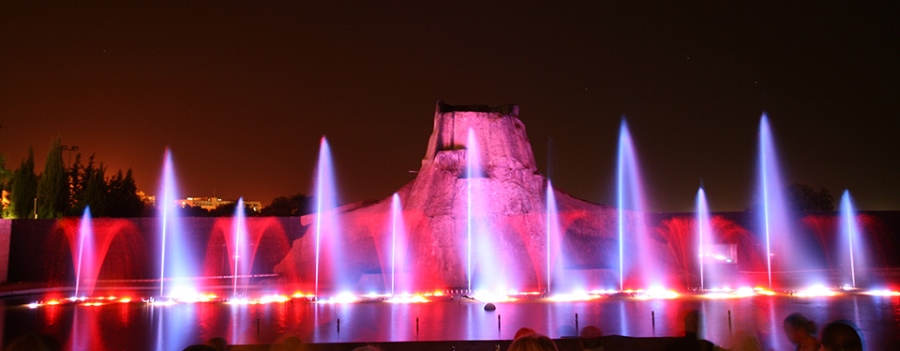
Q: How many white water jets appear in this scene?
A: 11